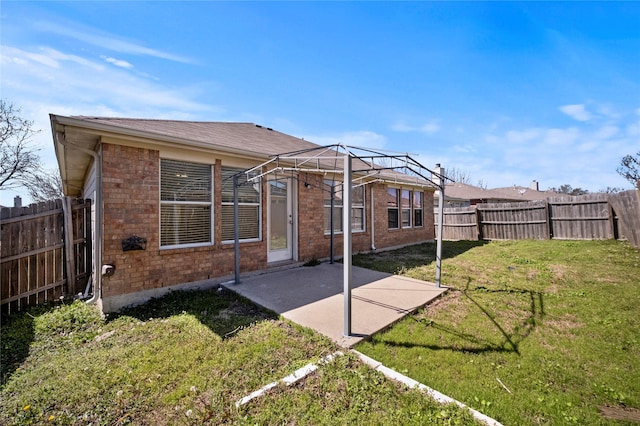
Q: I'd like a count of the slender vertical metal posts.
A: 4